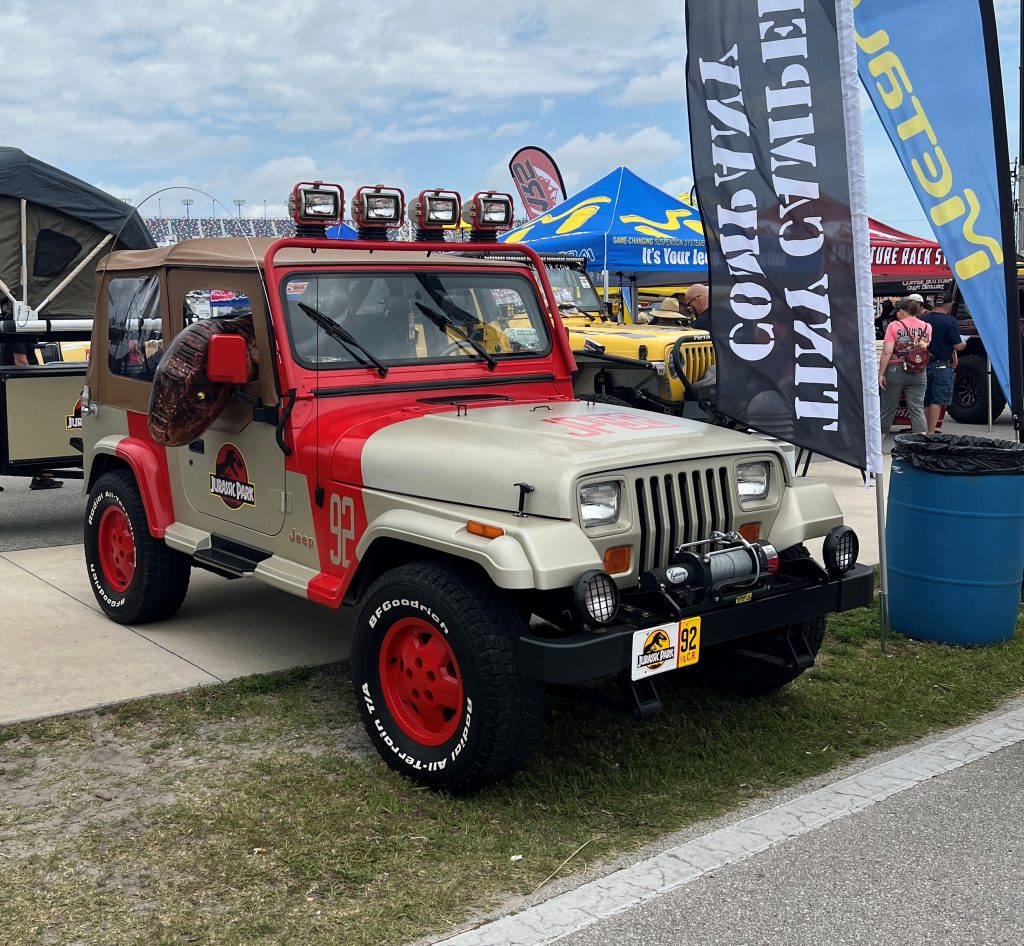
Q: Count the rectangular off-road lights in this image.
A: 4